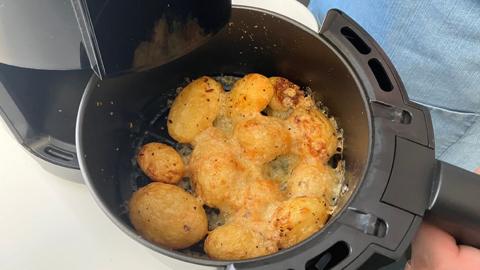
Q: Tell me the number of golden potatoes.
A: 12